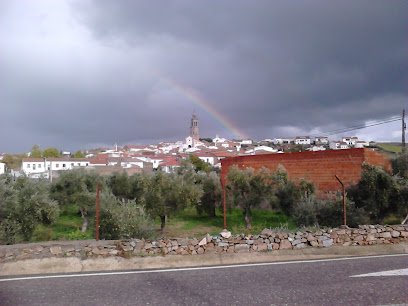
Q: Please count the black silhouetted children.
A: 0